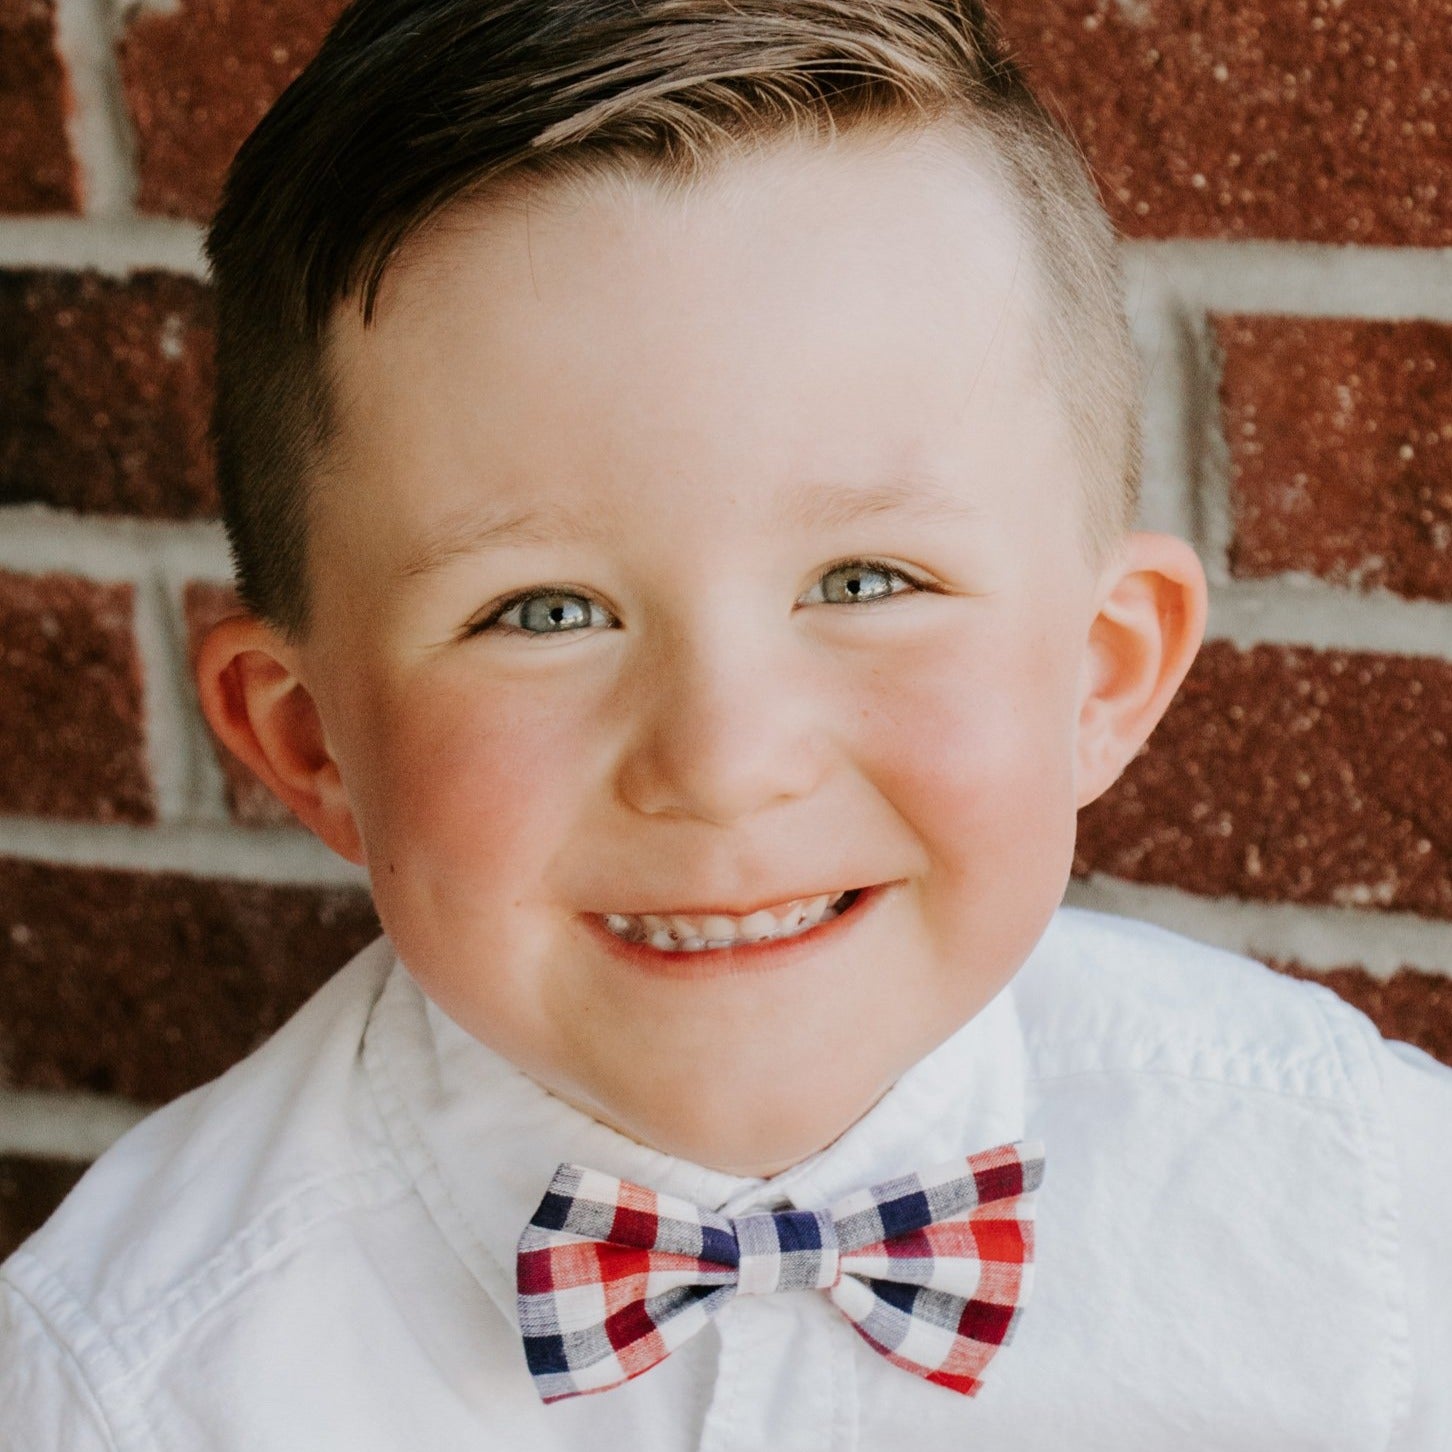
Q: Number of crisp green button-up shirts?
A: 0